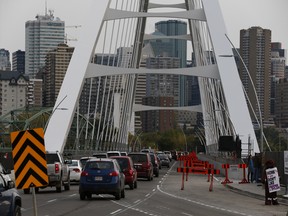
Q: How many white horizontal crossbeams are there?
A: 5